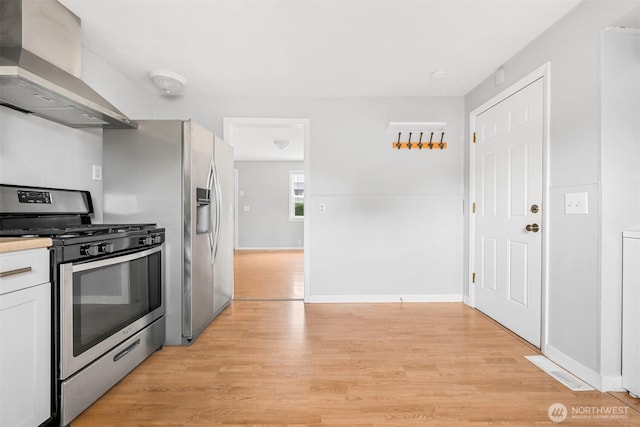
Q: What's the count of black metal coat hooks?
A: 5